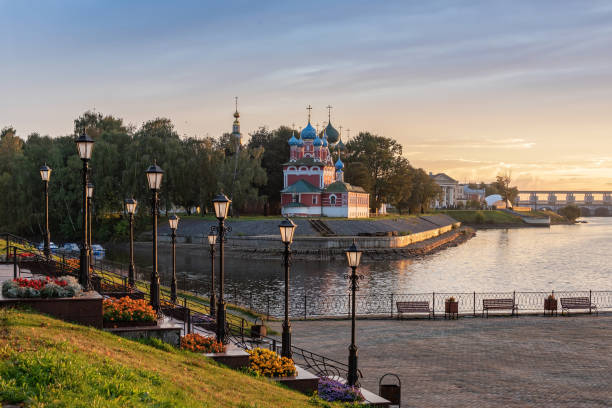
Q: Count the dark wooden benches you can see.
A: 3